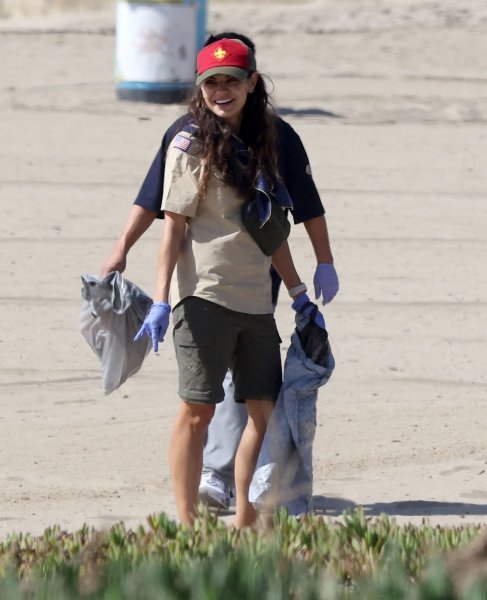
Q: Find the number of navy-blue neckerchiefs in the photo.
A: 1